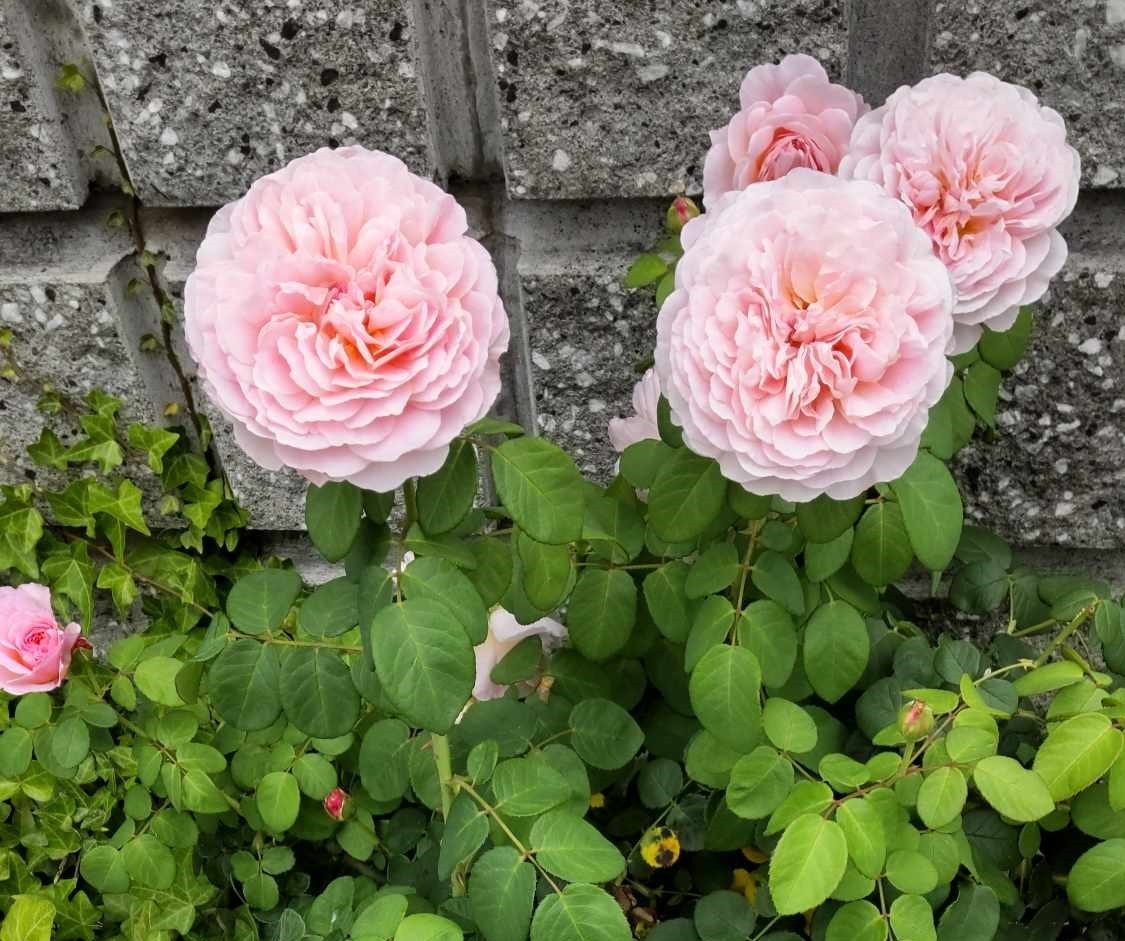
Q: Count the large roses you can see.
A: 3